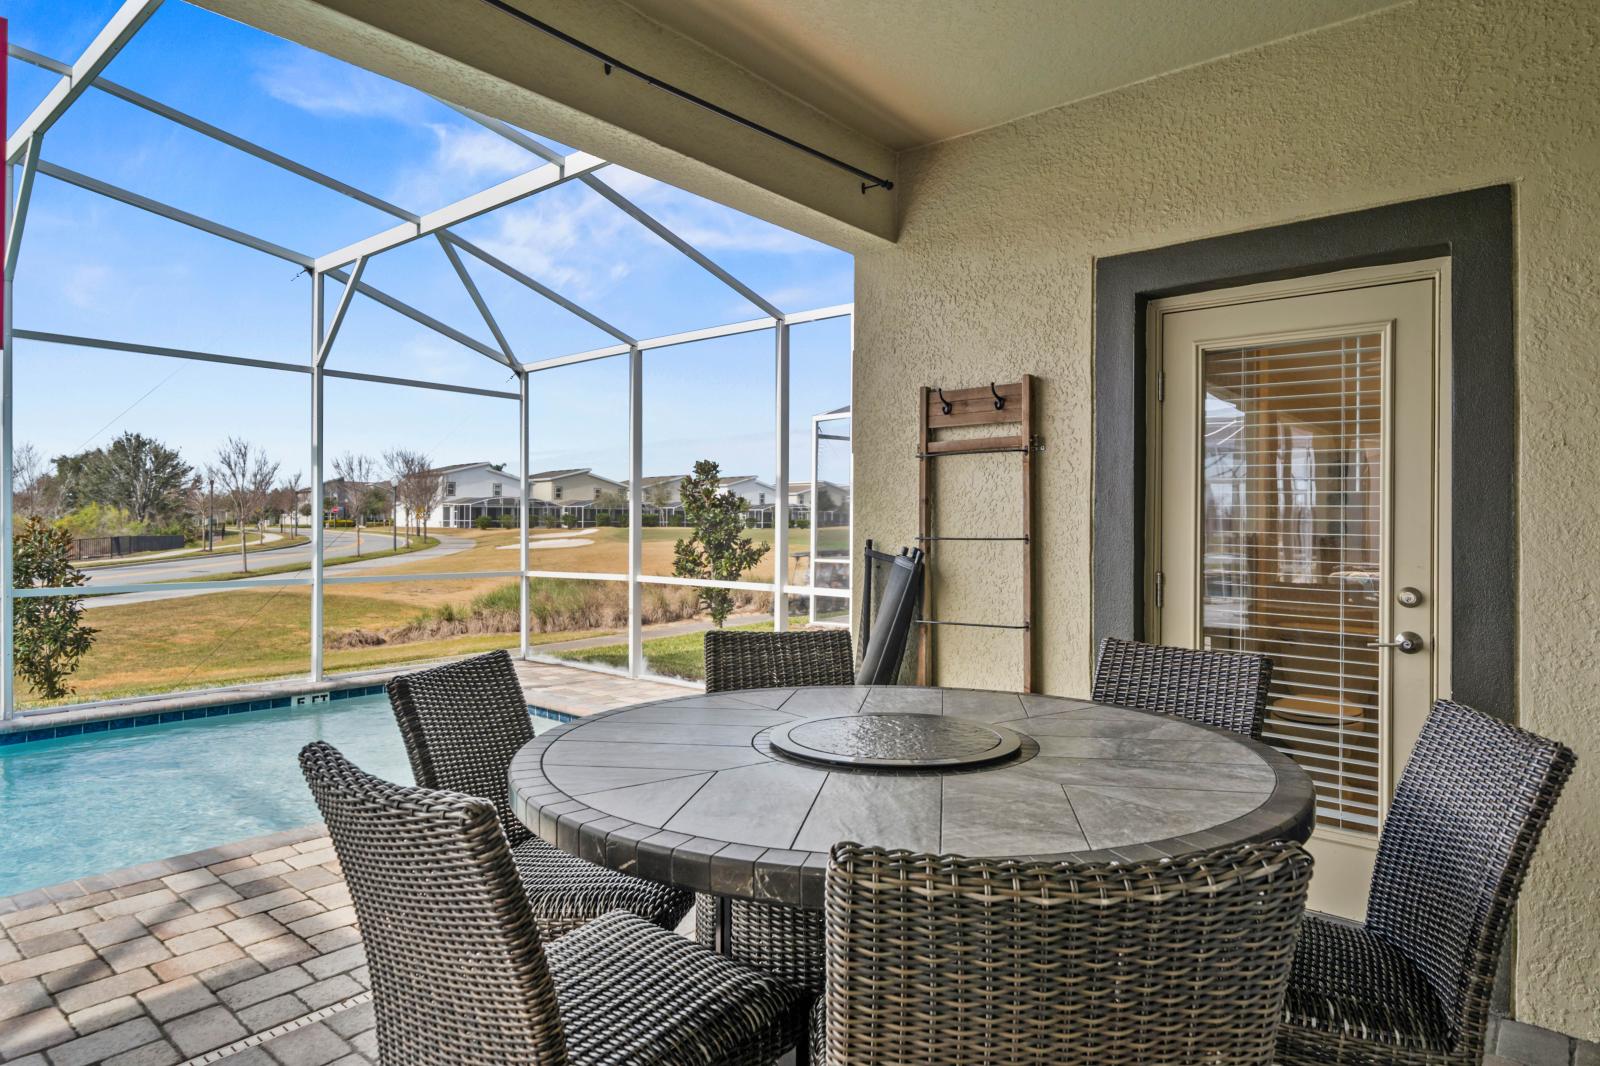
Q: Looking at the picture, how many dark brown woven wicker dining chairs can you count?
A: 6